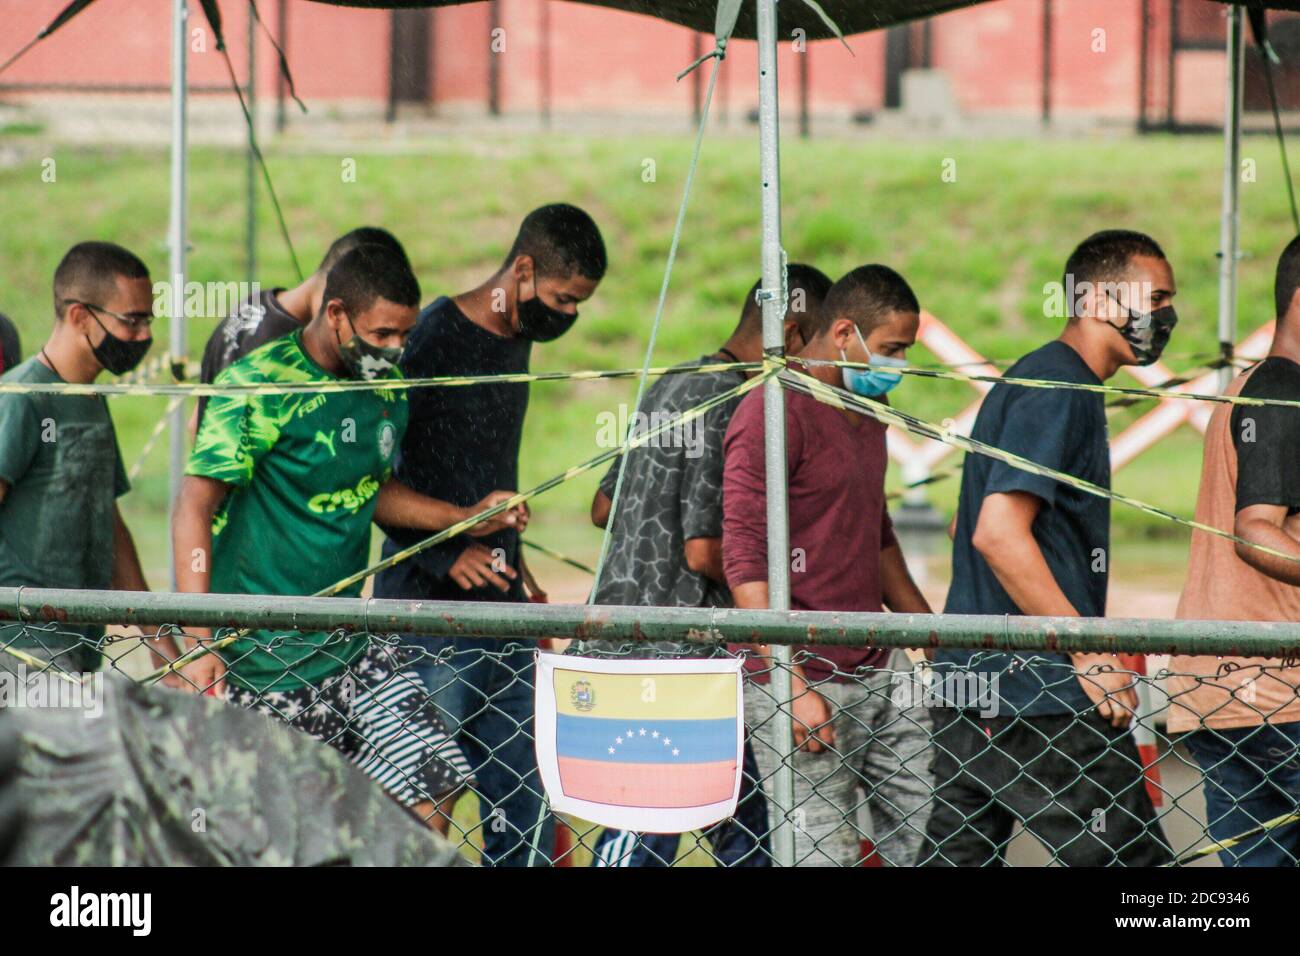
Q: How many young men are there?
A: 8